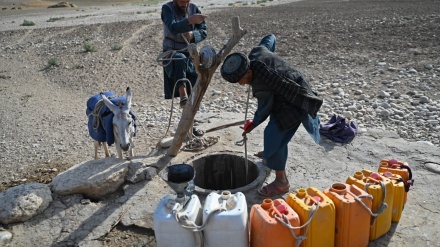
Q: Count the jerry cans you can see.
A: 8